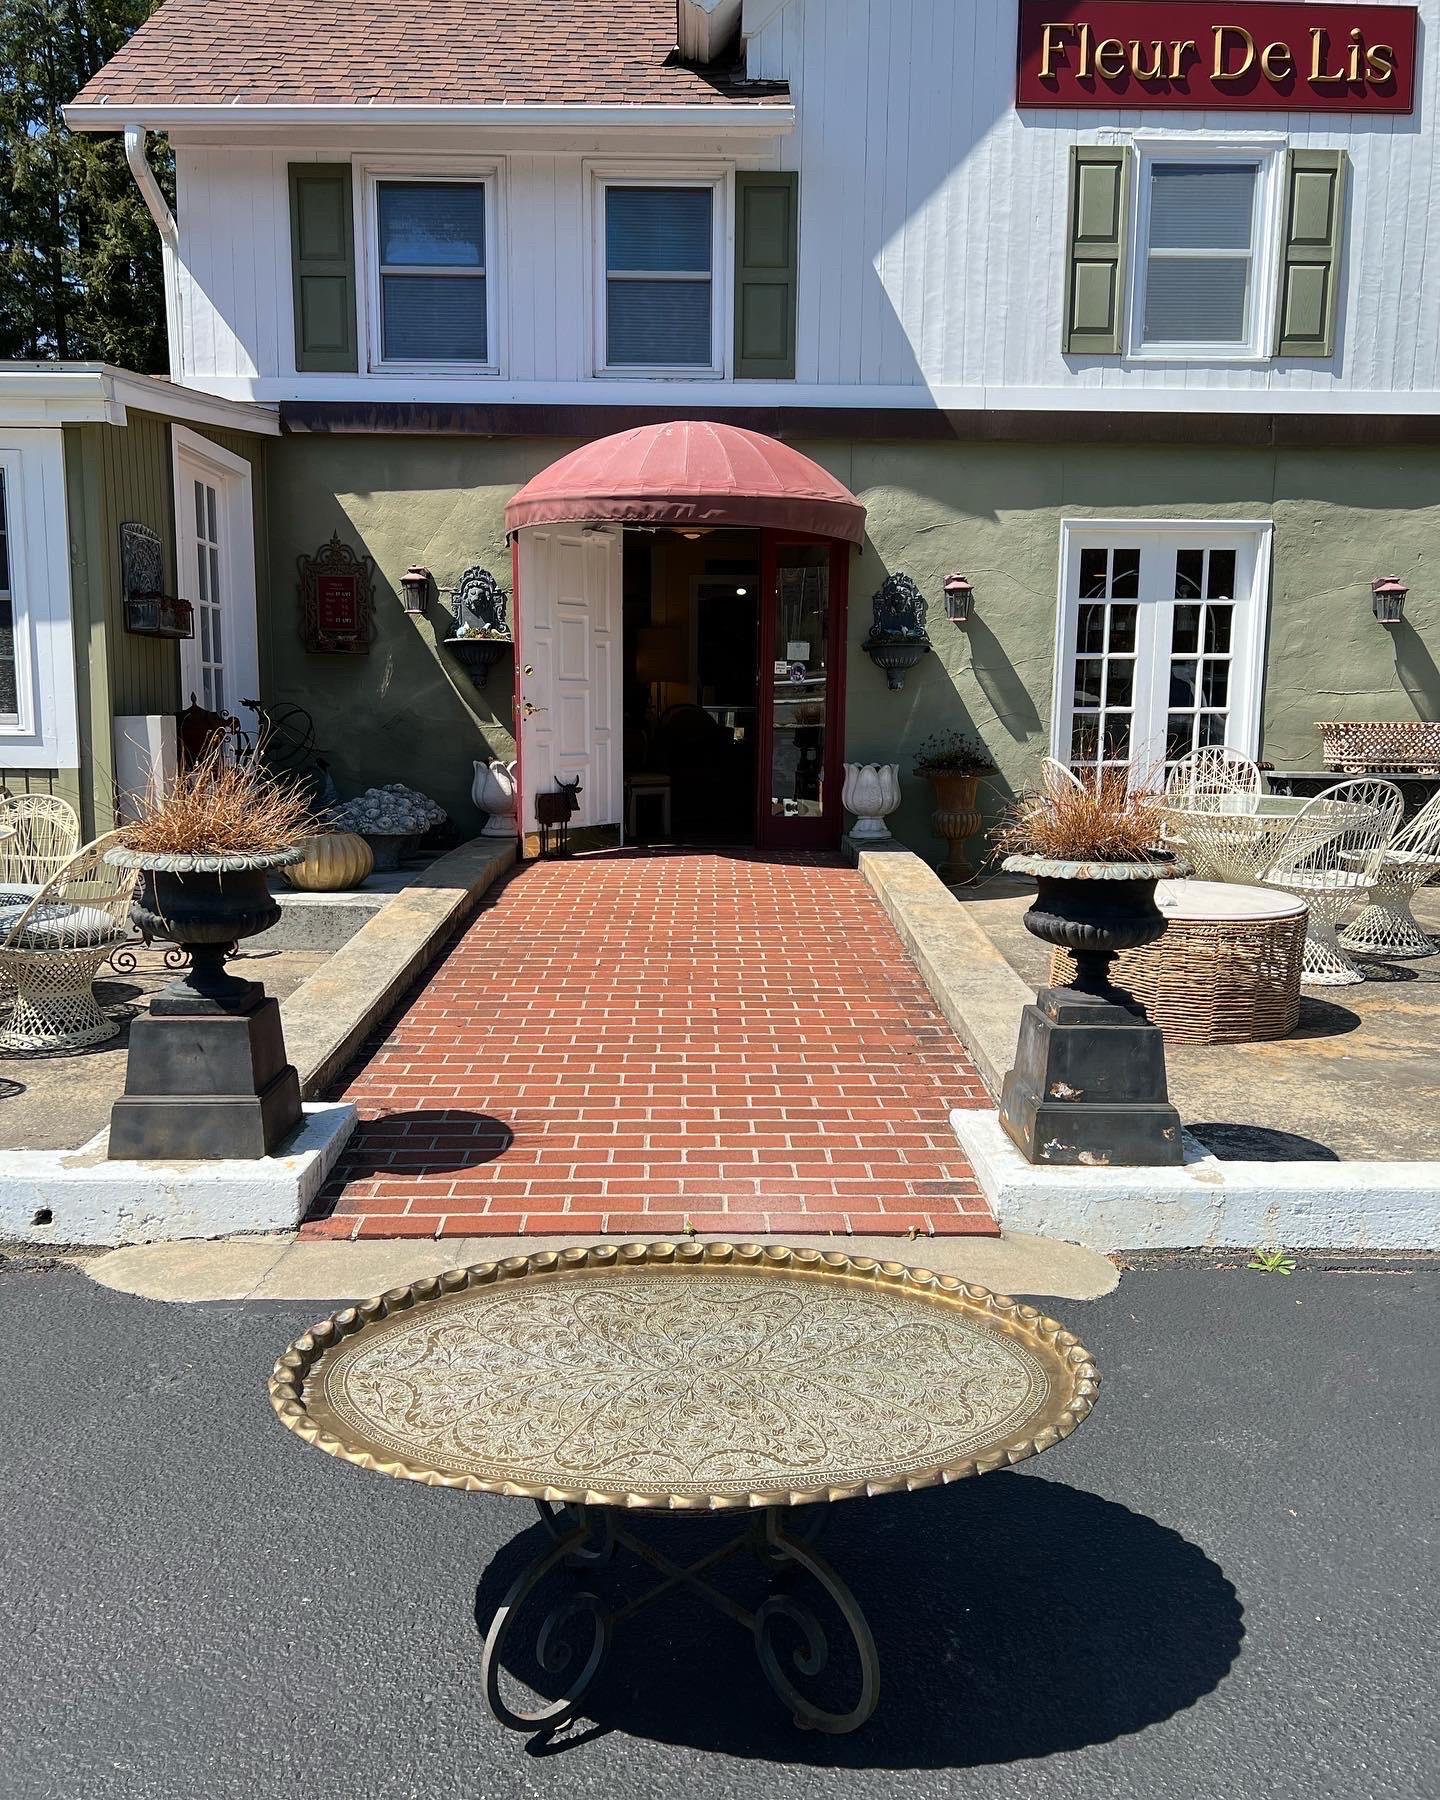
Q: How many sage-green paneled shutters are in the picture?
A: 4